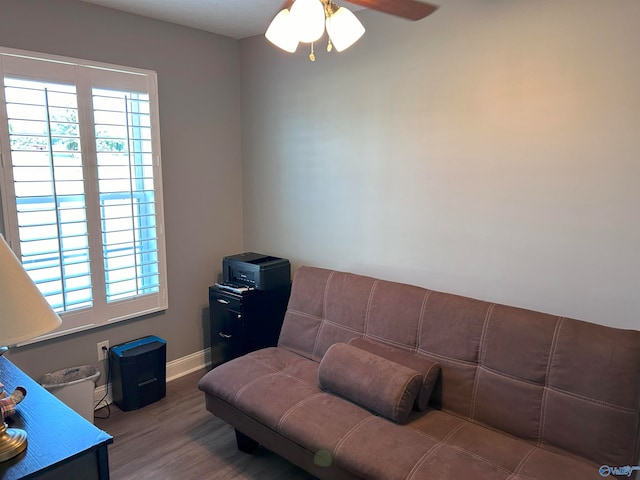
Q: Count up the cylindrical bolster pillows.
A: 2